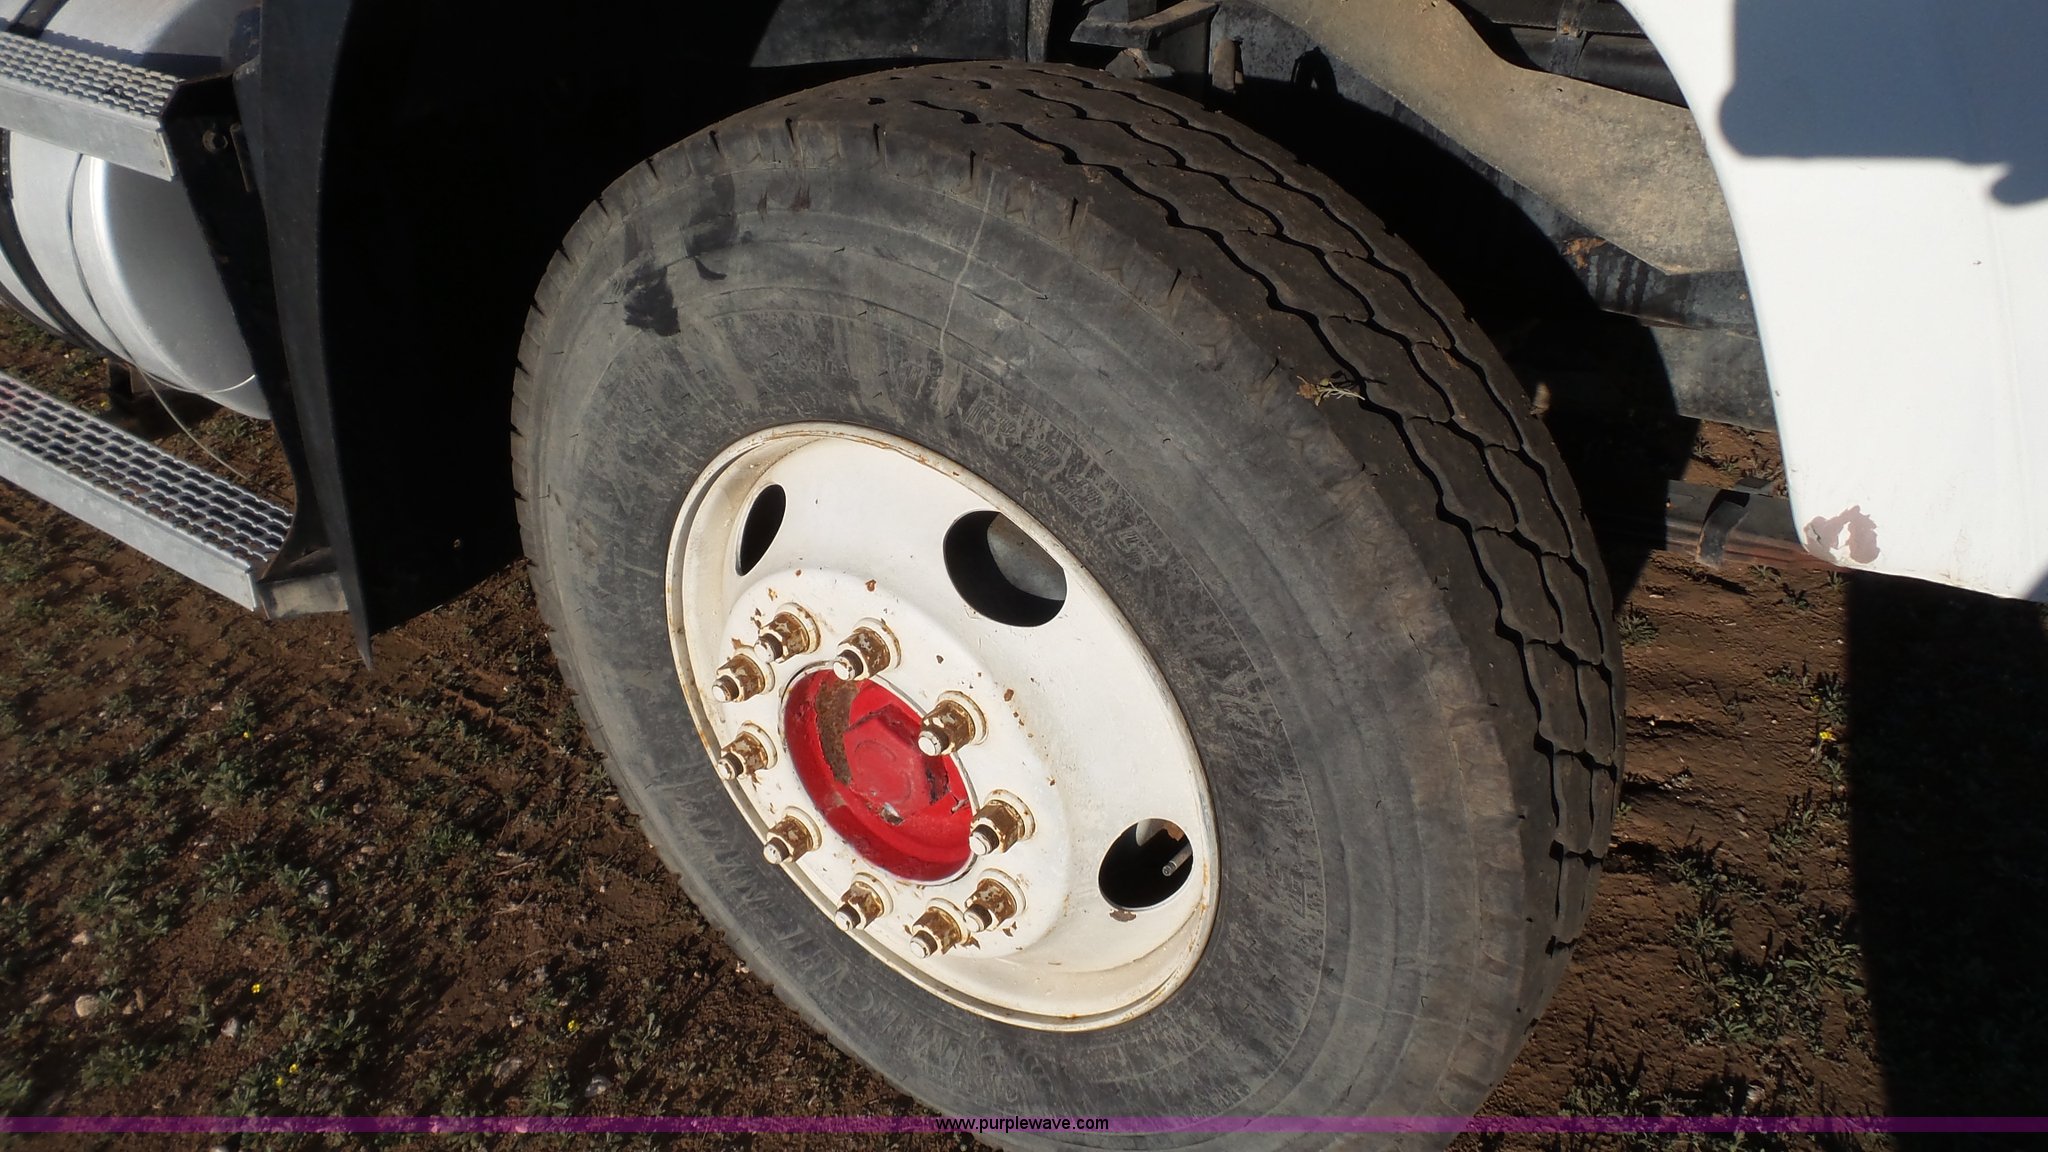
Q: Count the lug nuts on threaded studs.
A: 10